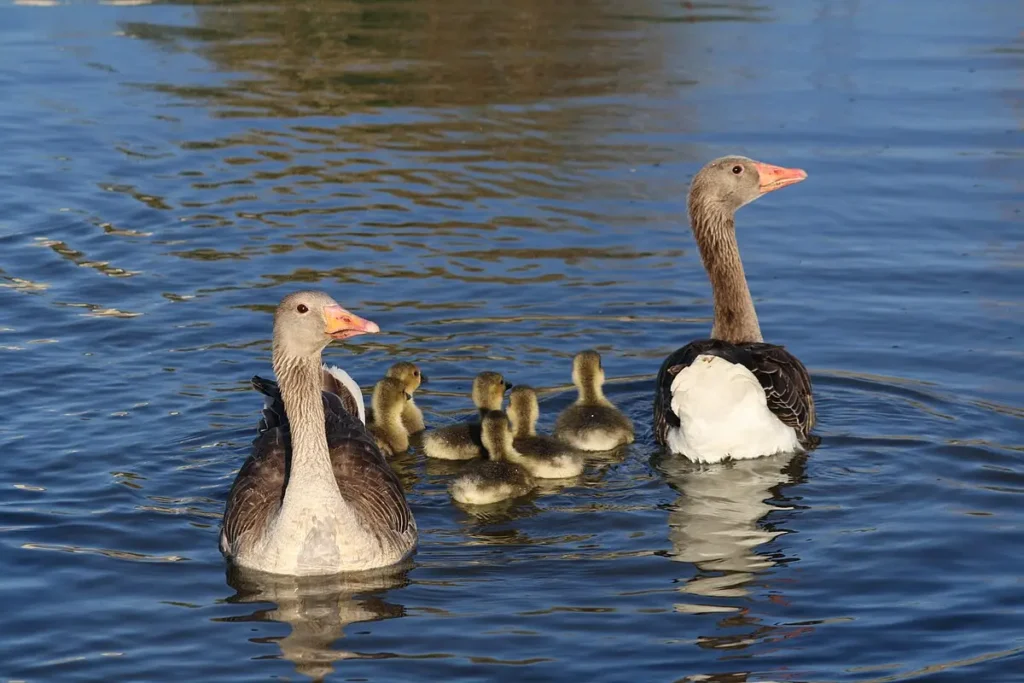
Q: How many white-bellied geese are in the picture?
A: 2